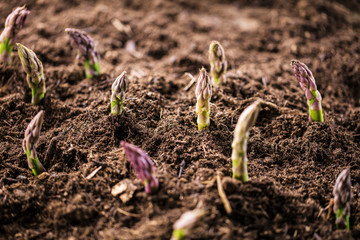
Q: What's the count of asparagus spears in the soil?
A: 12